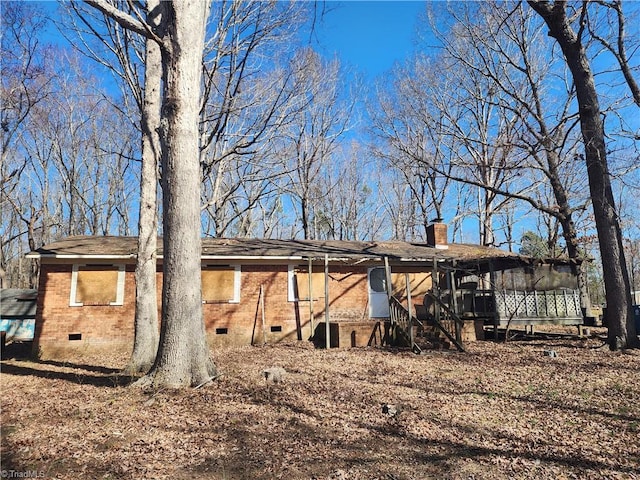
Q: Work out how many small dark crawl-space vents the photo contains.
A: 3